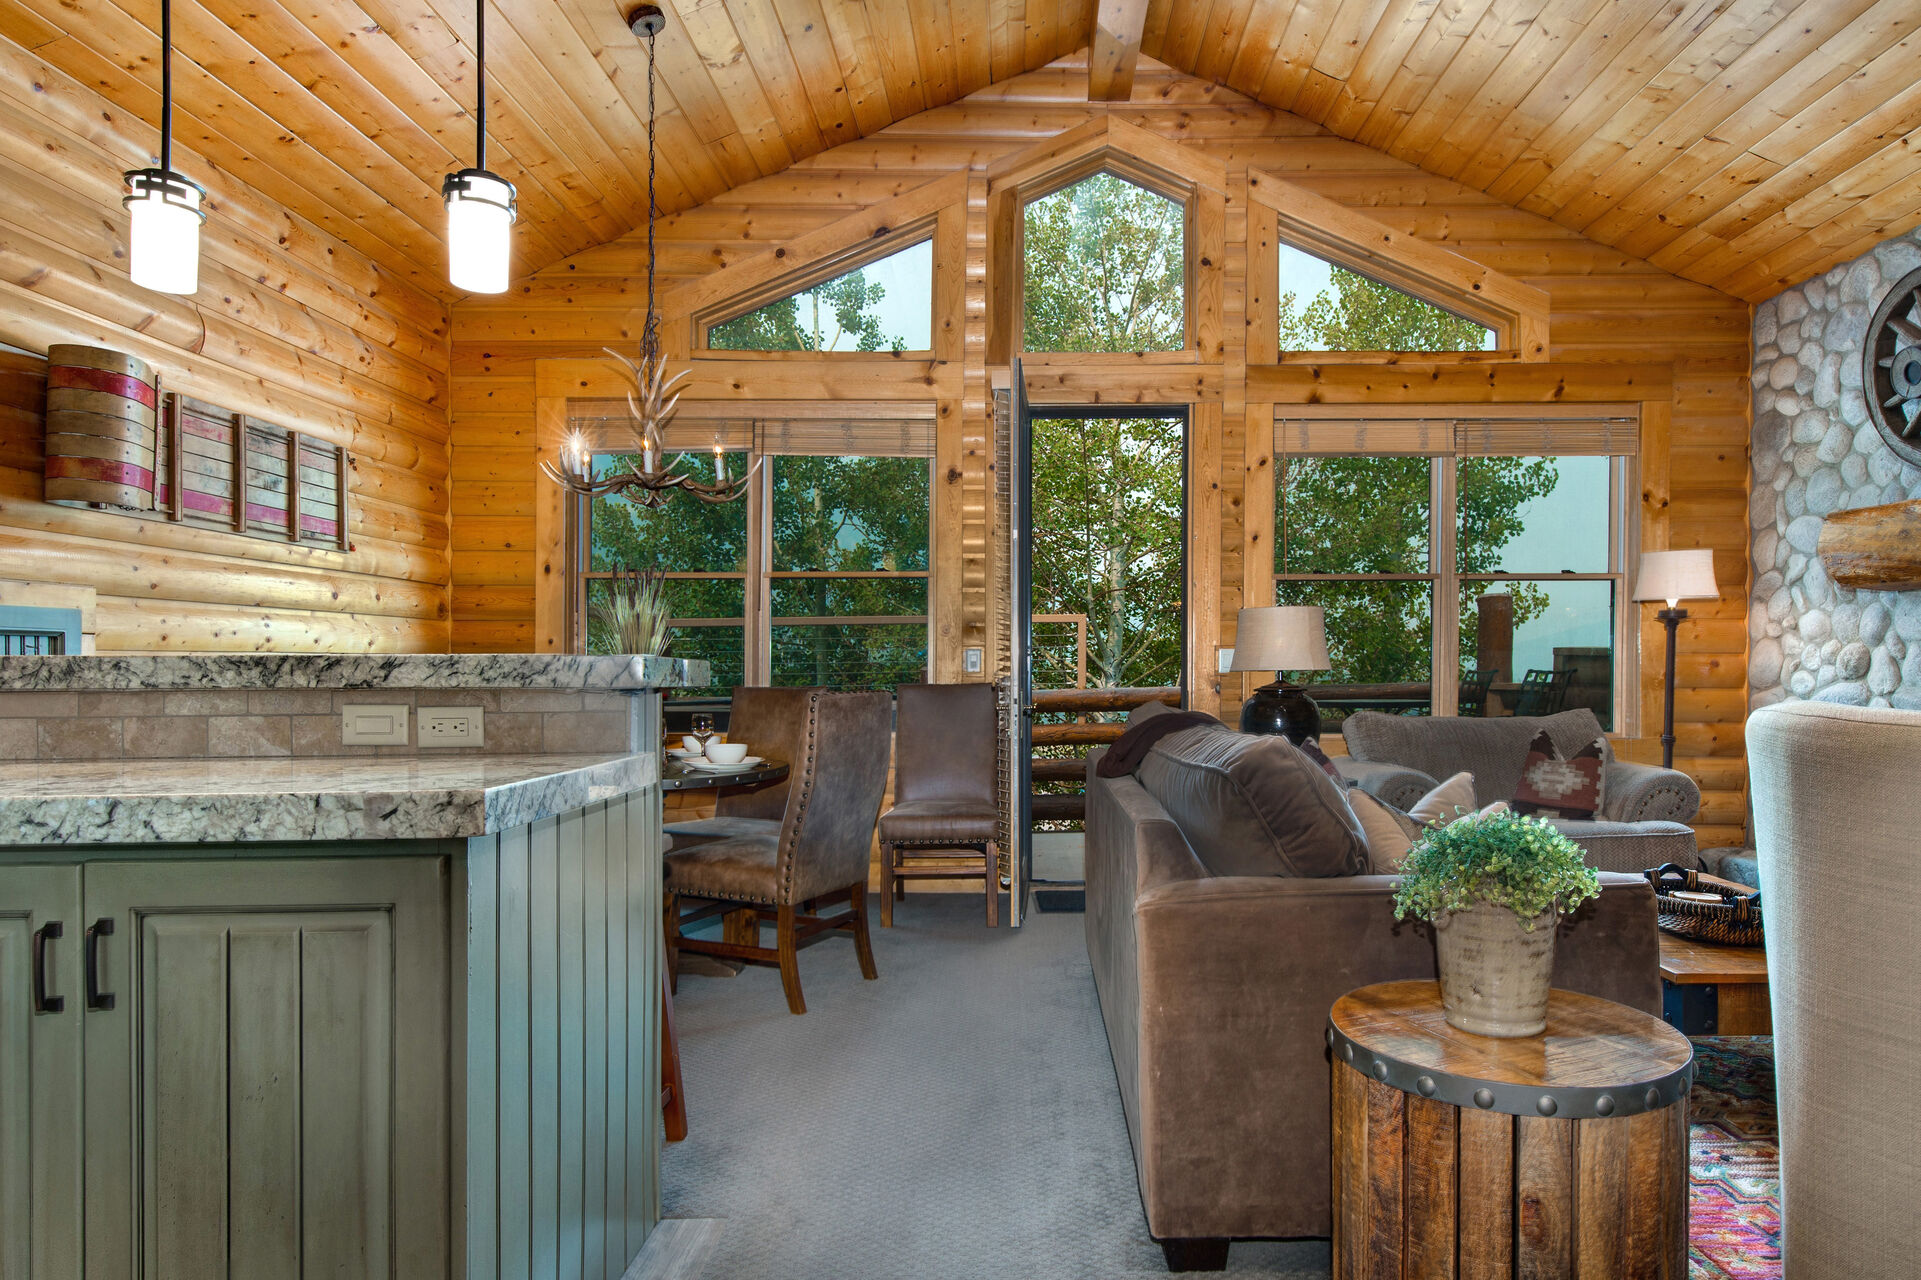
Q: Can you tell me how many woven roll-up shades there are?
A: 4